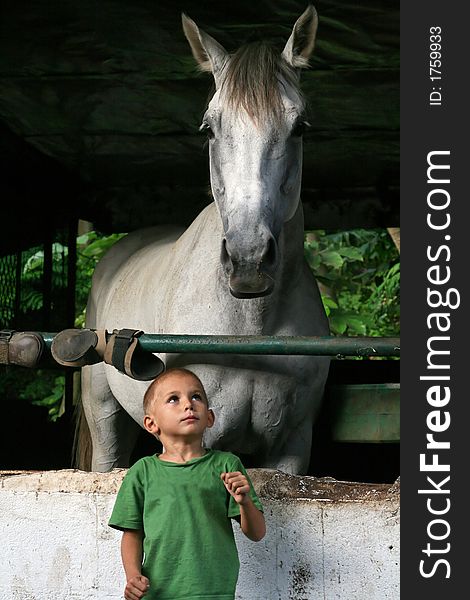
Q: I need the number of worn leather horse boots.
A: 3